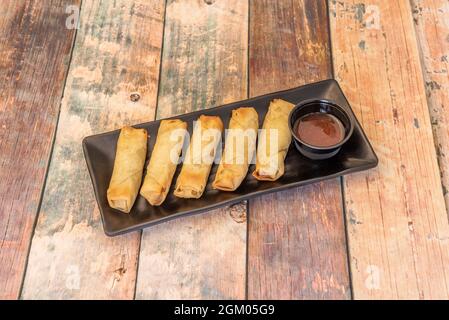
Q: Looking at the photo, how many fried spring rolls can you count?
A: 5